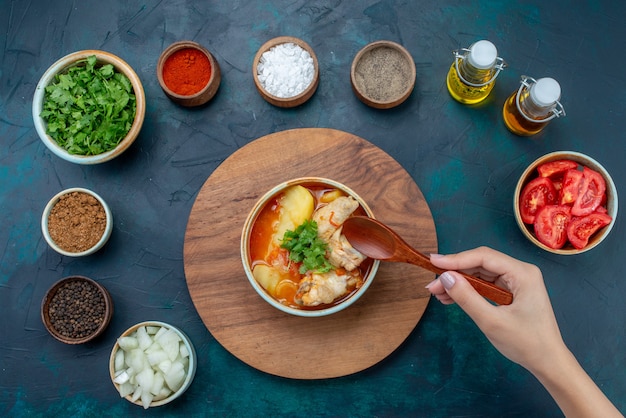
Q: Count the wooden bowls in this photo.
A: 4